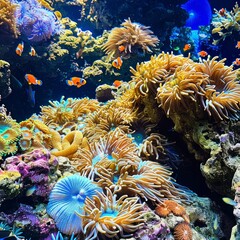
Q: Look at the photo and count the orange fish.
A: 12